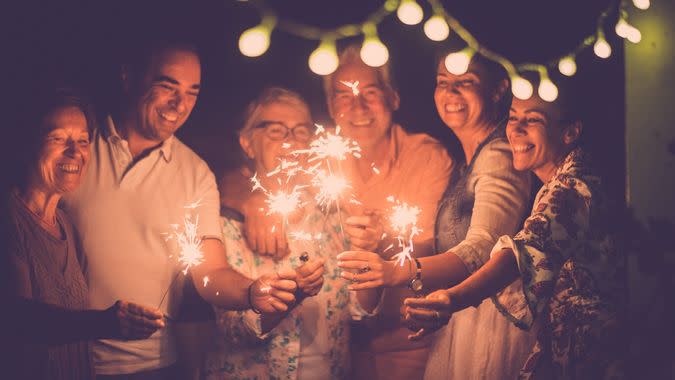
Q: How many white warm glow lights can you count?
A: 13